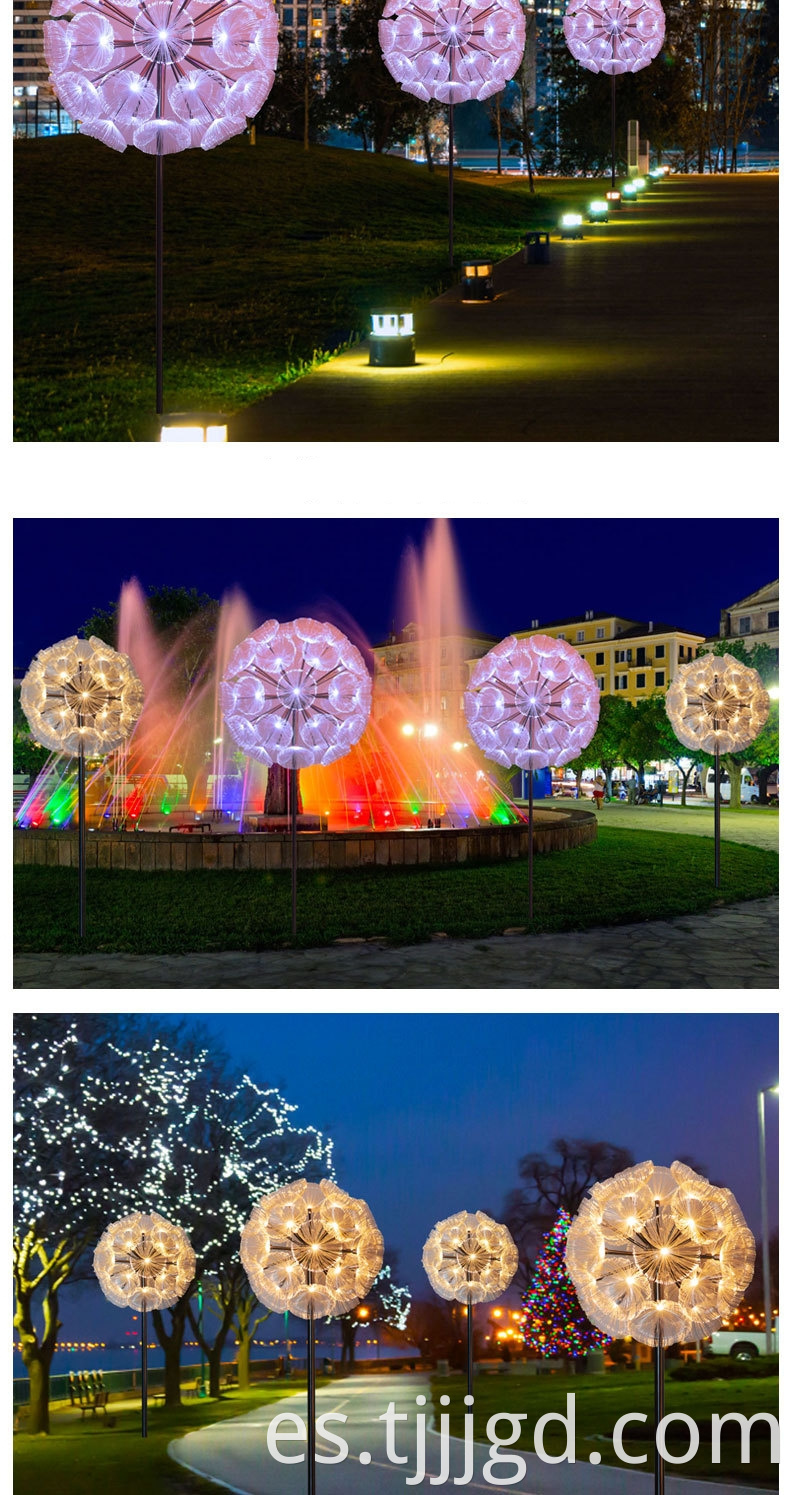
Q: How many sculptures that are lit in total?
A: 11